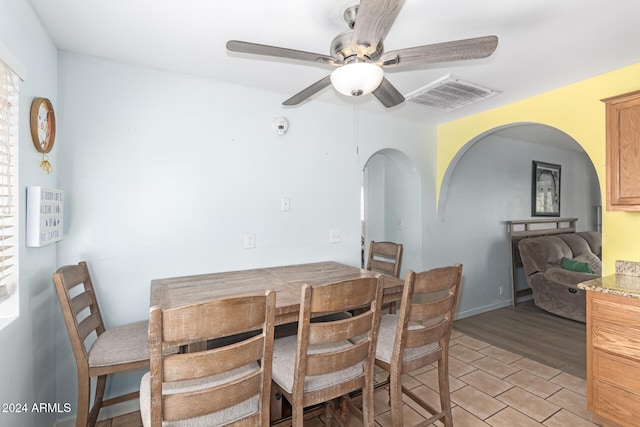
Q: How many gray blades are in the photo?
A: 5